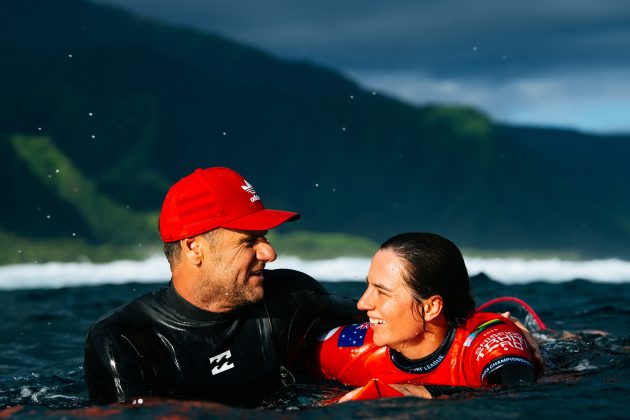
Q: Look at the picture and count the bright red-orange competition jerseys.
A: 1